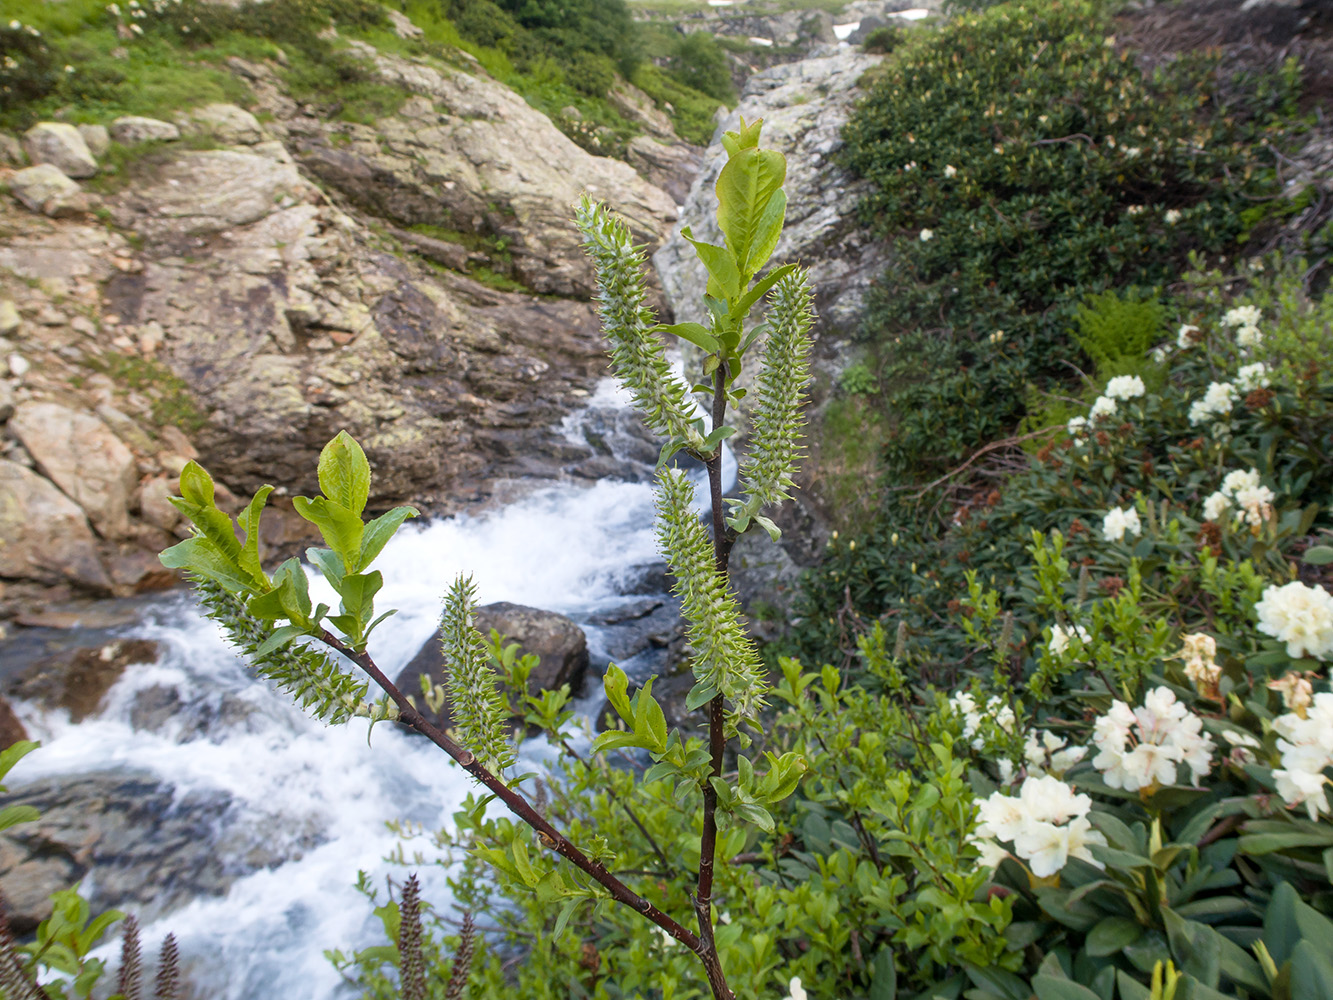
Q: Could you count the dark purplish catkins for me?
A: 5